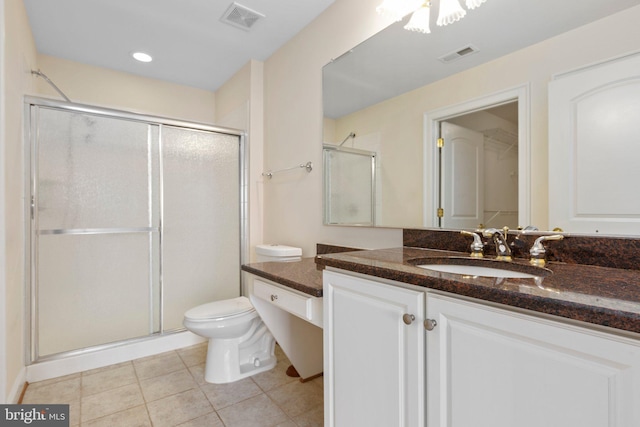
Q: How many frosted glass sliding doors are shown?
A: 2